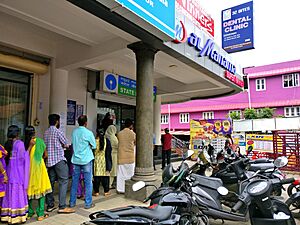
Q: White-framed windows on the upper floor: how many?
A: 2